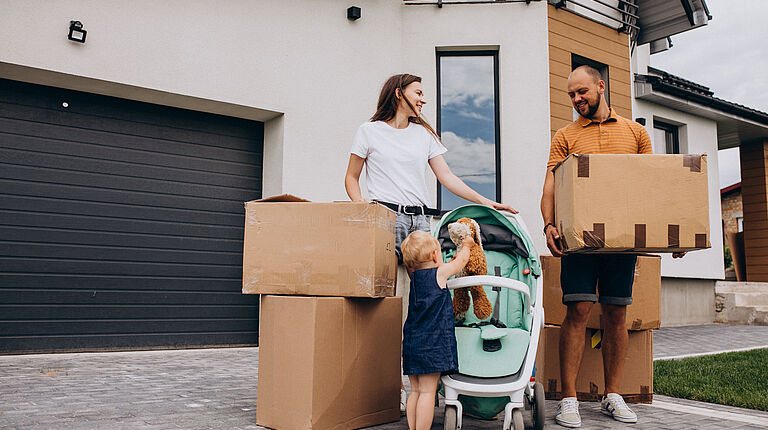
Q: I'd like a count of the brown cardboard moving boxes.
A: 5